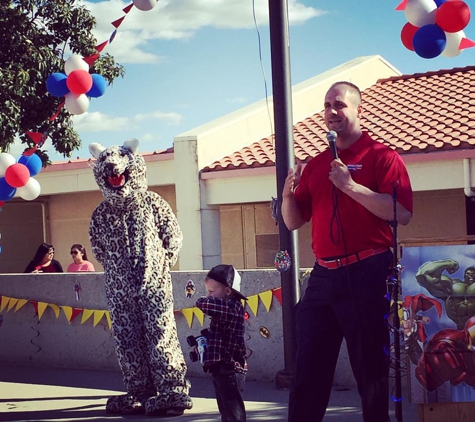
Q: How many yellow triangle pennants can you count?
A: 14